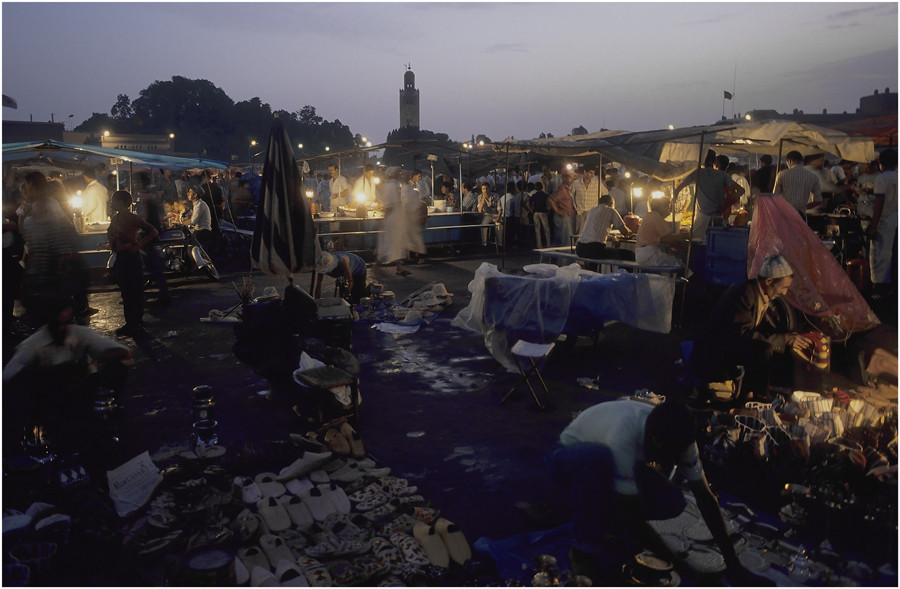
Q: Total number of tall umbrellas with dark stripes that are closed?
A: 1